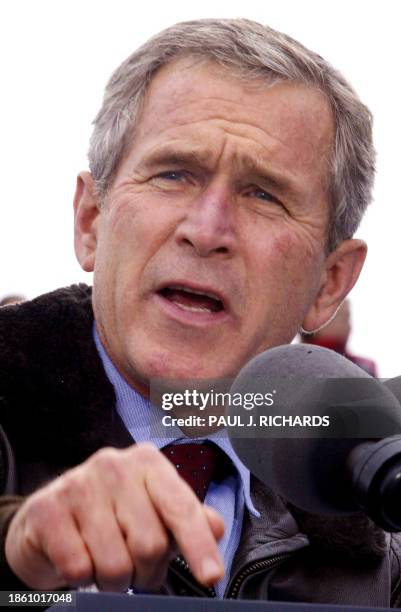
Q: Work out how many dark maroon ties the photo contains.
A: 1